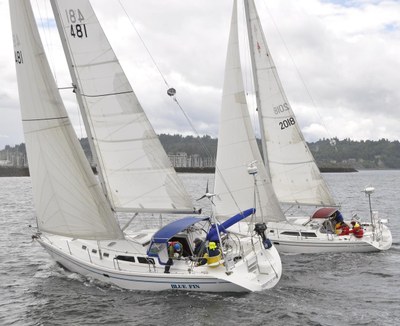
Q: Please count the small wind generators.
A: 1